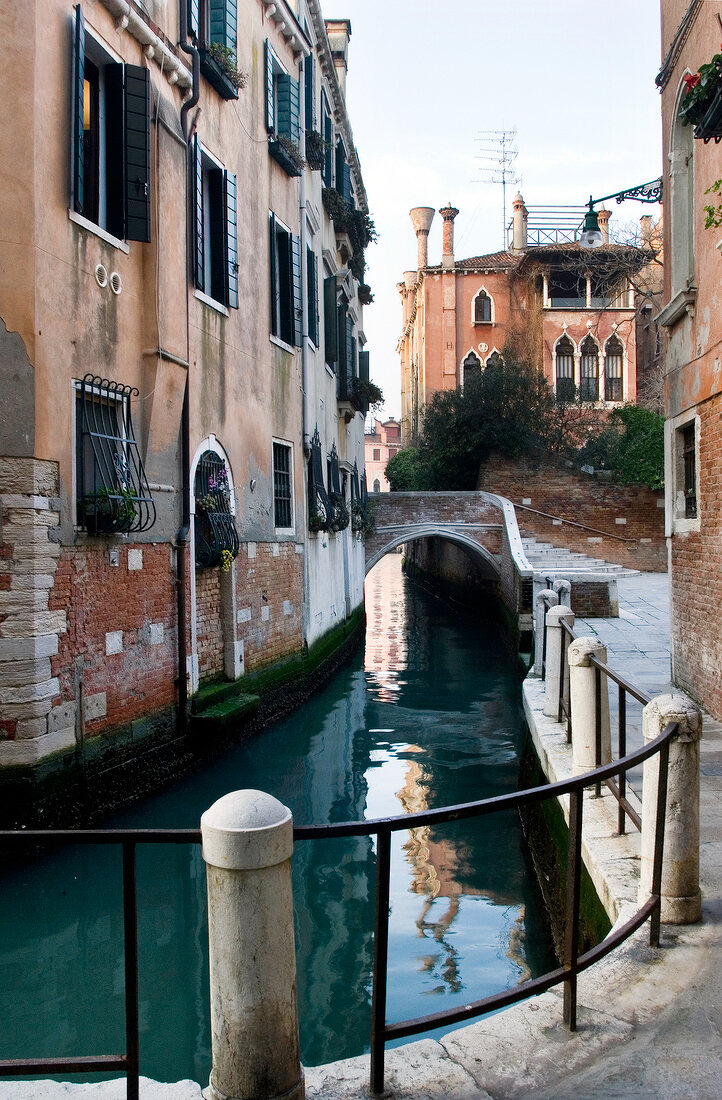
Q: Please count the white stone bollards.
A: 6